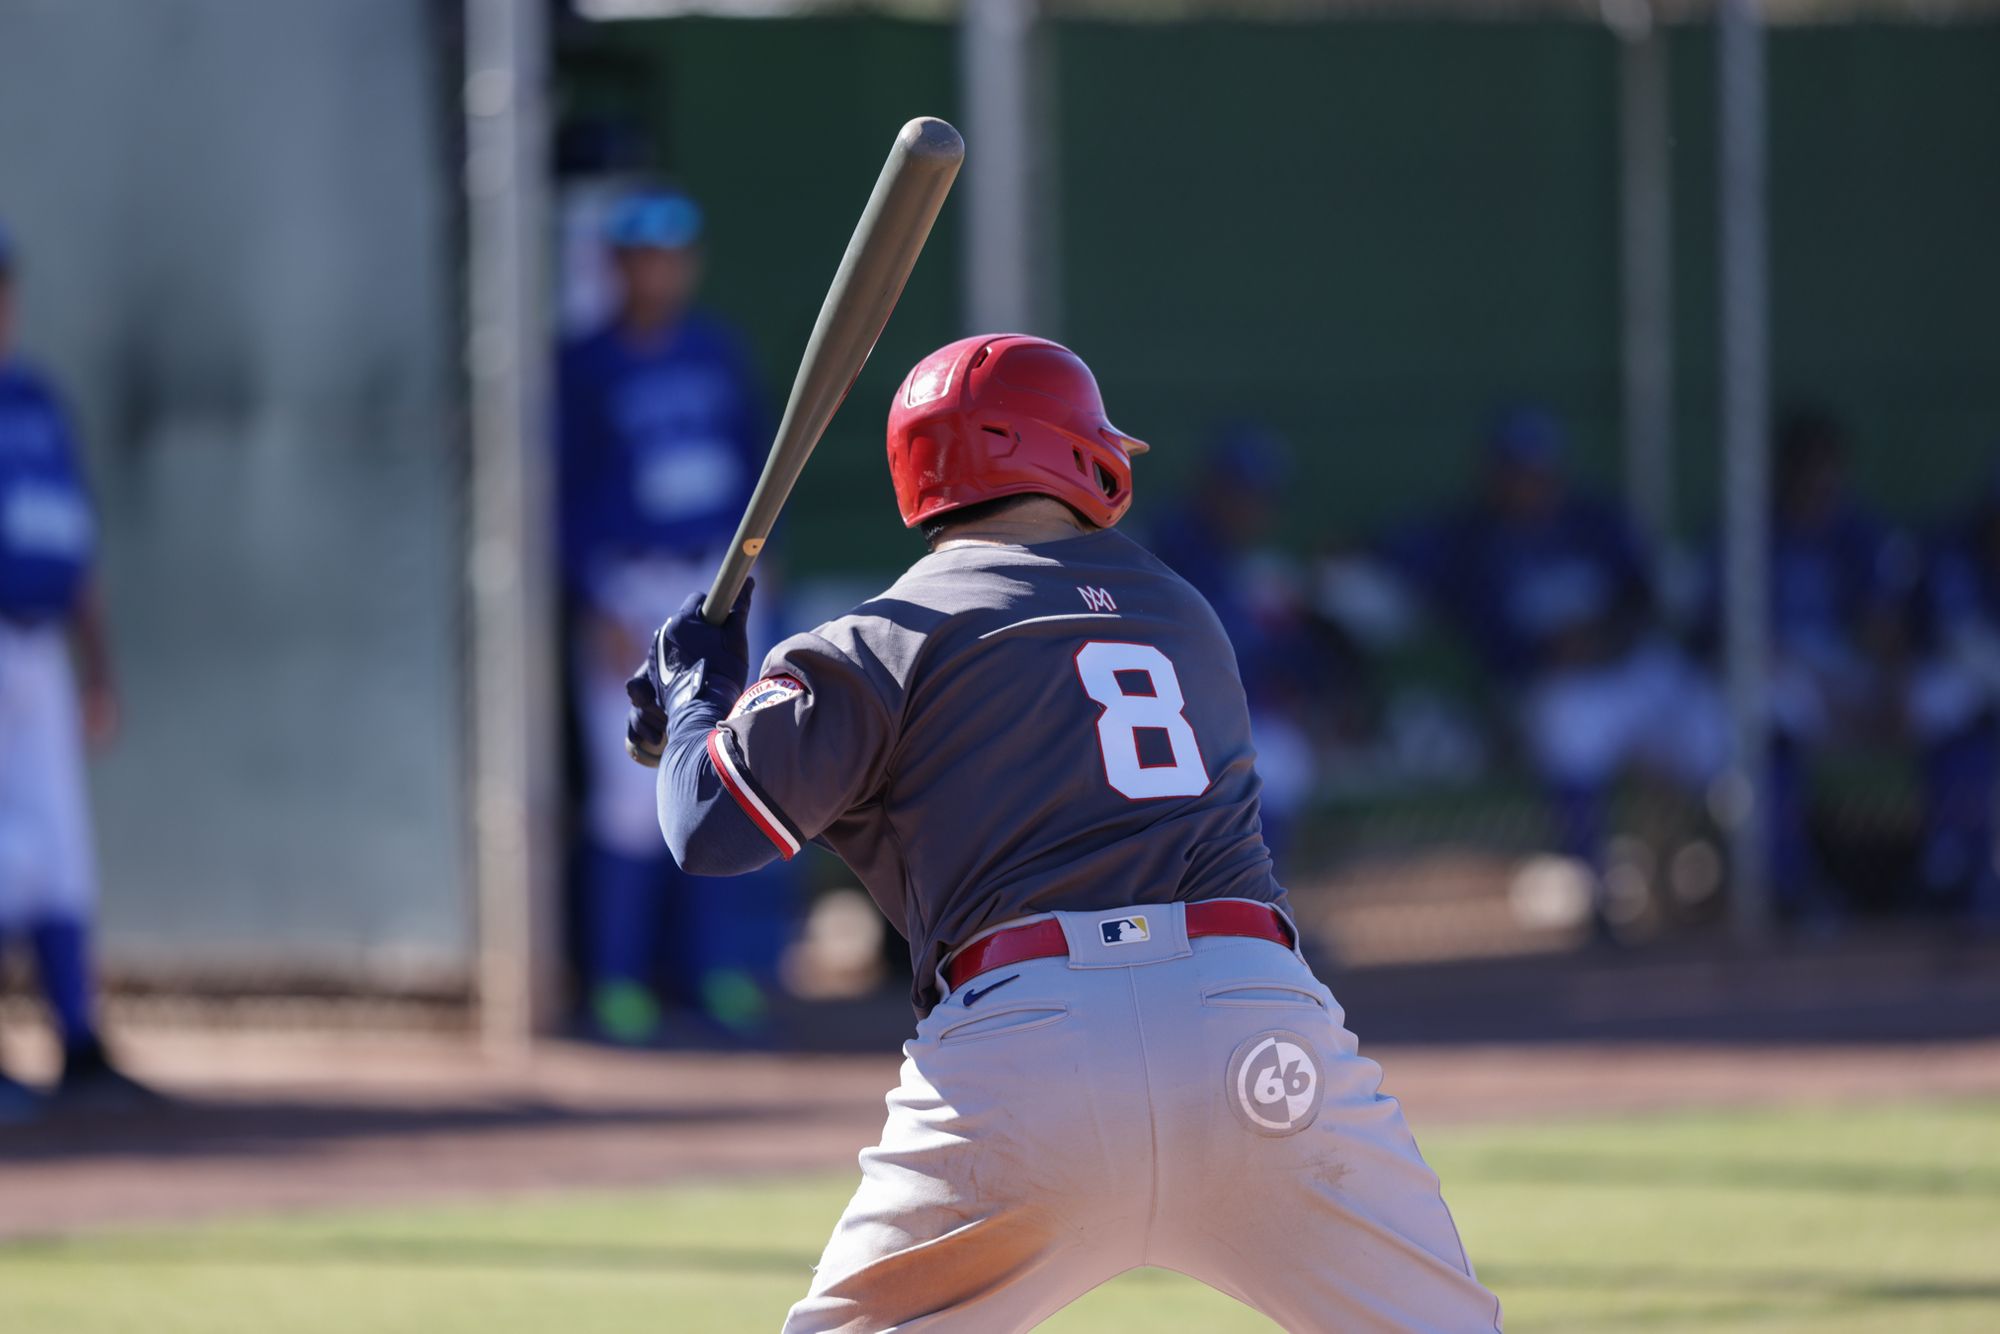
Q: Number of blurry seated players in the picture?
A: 4